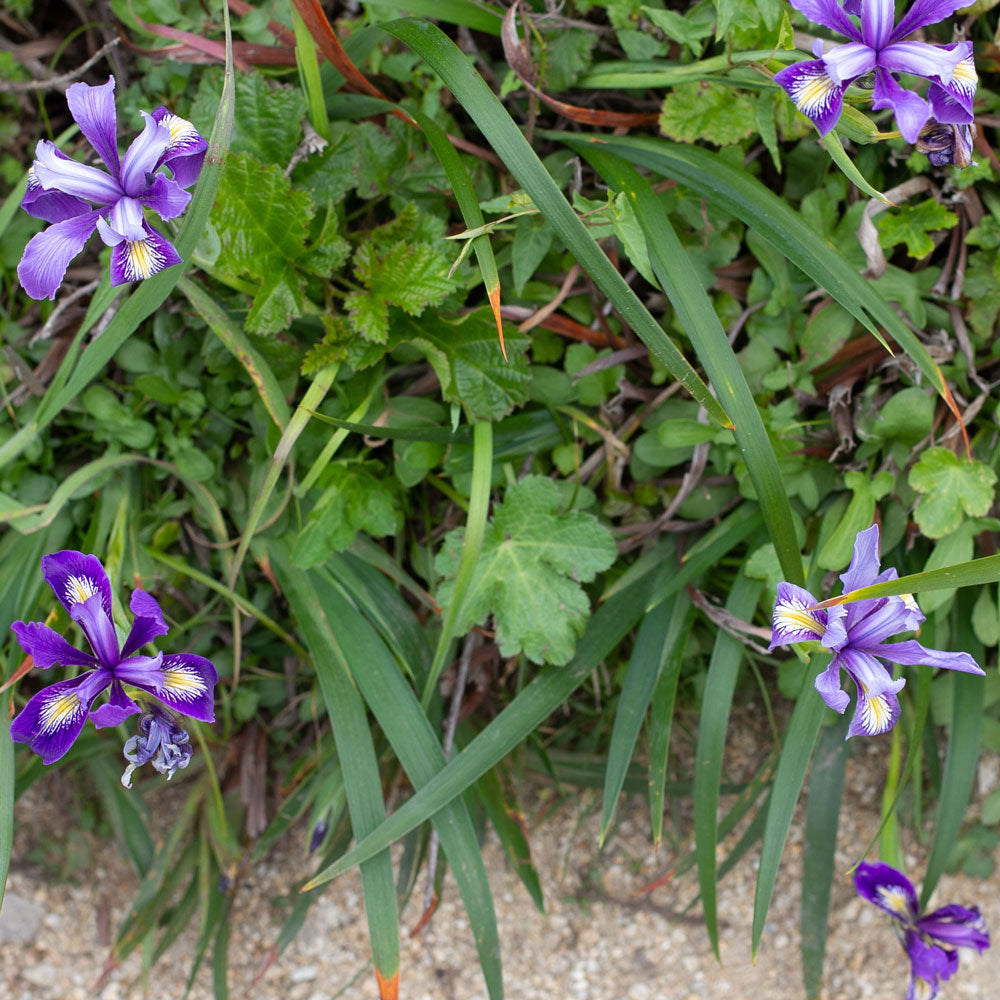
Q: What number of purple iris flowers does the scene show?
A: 5